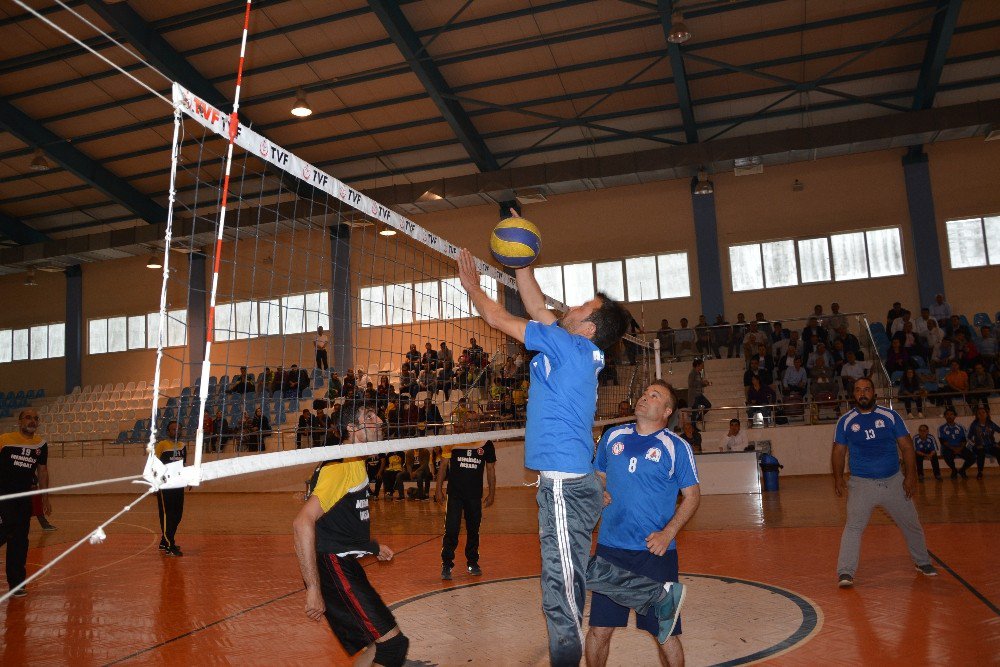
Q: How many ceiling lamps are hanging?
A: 7